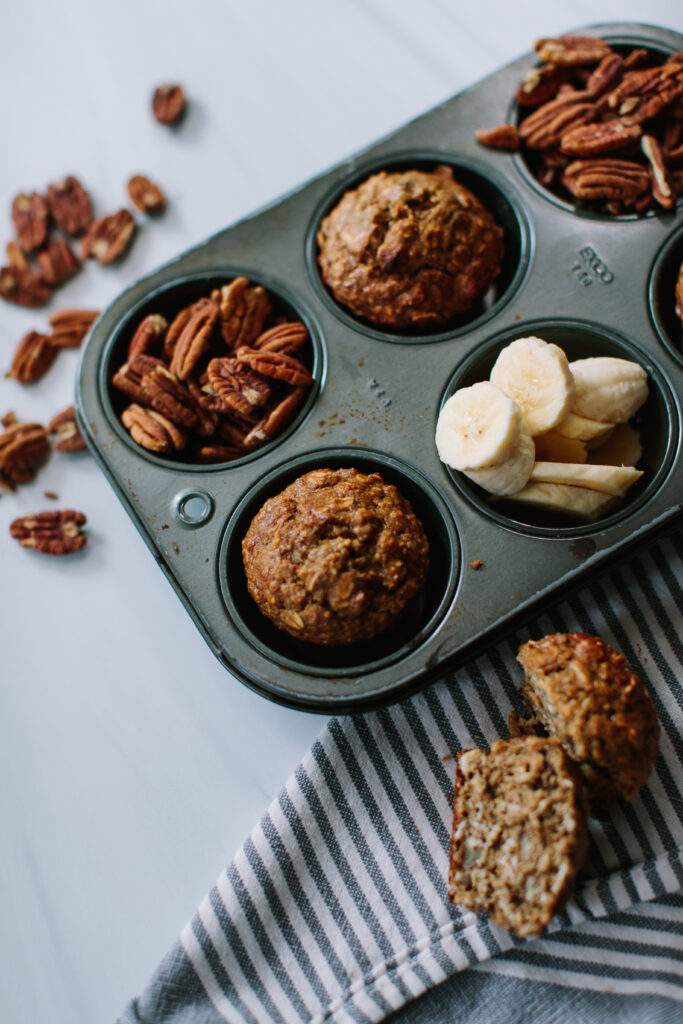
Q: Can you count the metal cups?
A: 6